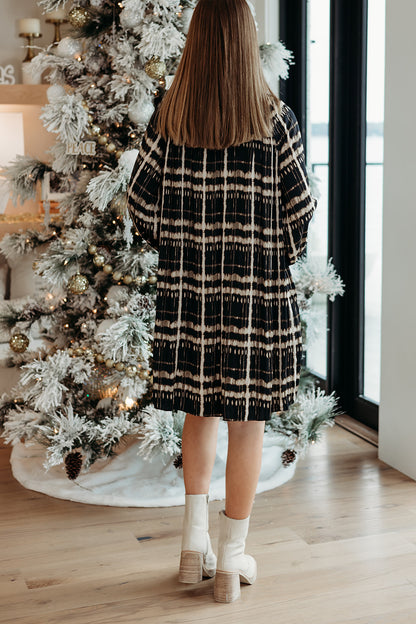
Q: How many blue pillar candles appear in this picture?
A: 0